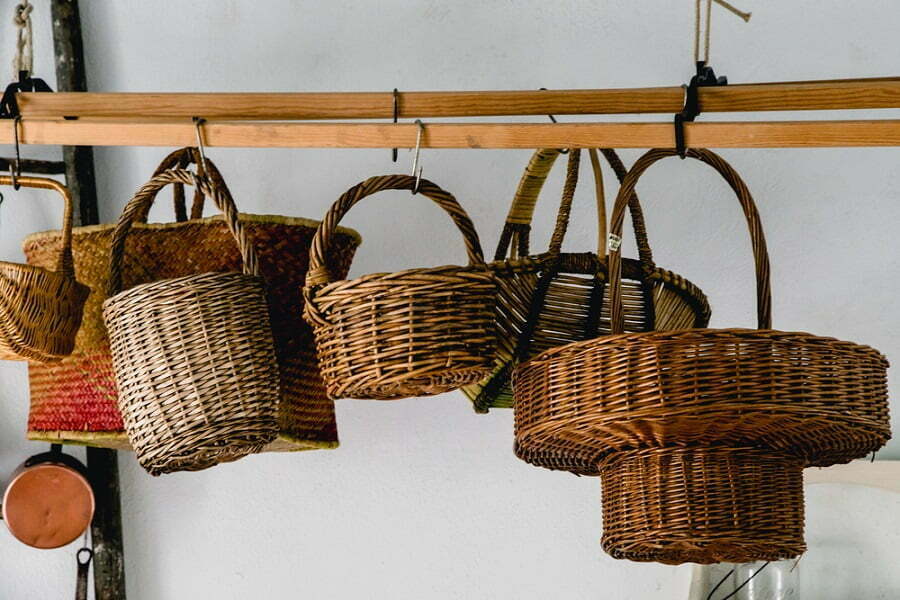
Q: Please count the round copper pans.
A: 1